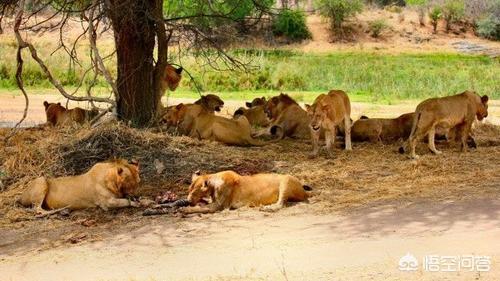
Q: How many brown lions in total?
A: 11